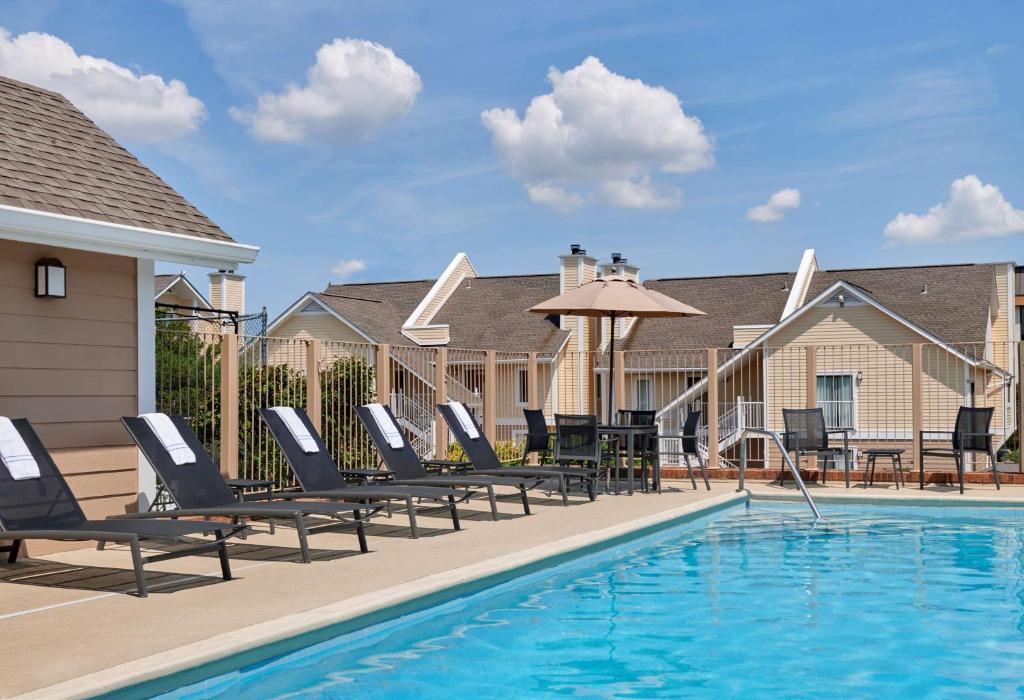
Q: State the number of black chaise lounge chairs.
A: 5